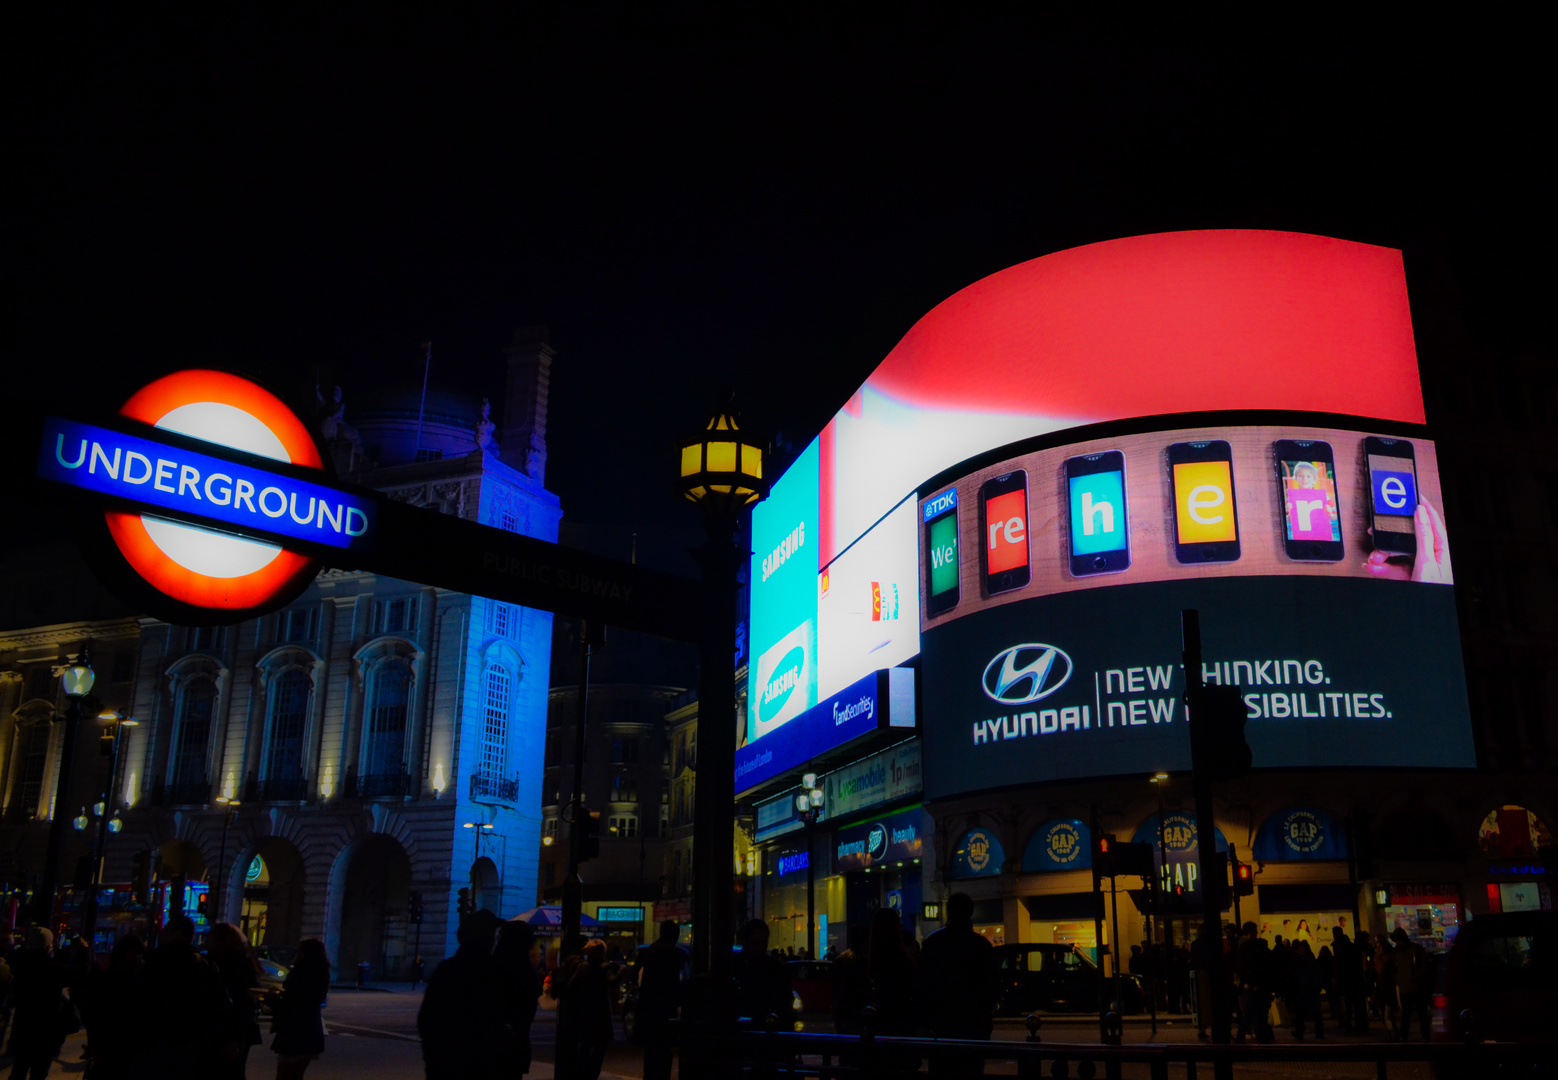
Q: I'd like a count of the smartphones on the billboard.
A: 6